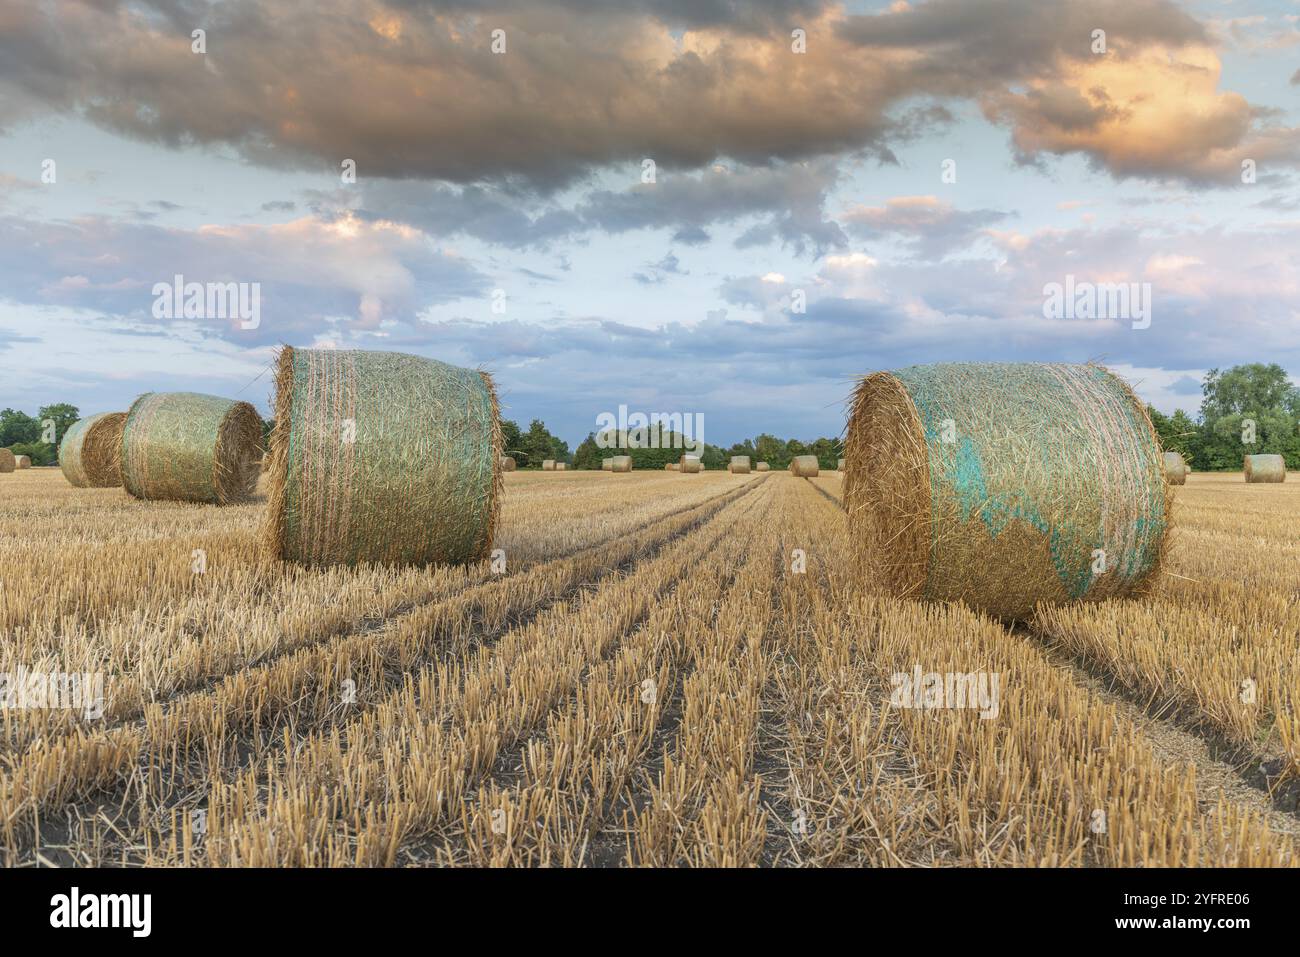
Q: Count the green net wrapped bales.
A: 4